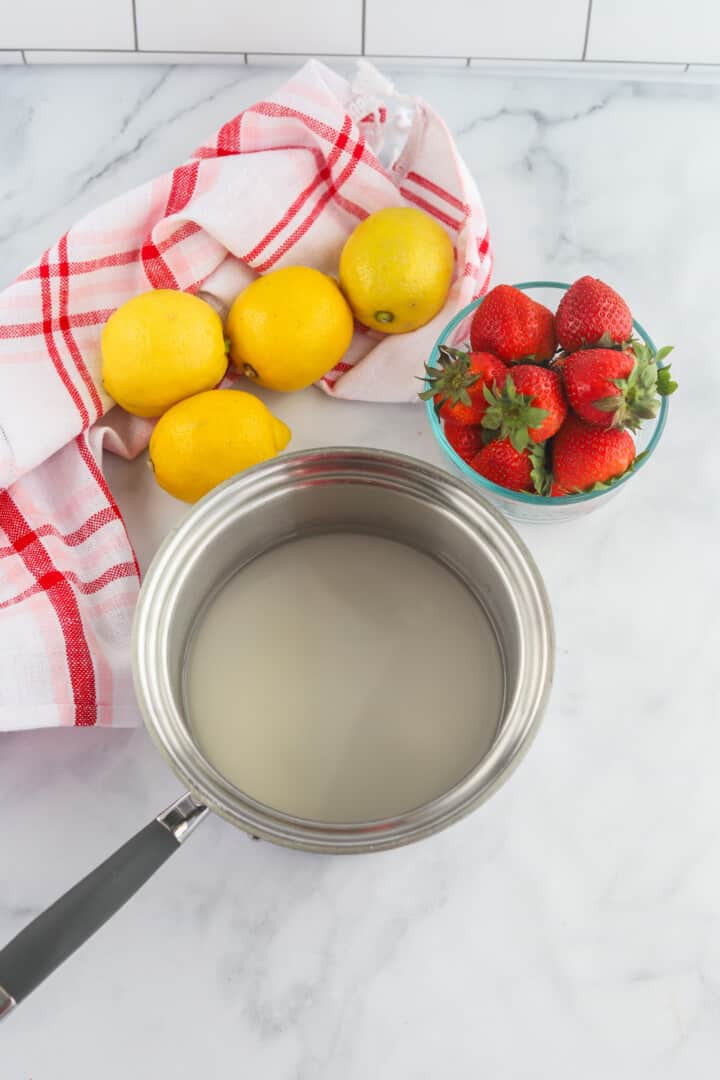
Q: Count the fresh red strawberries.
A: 8